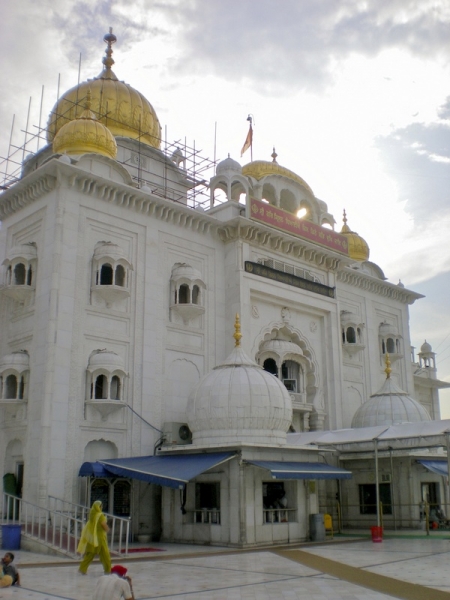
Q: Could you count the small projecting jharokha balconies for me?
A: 7